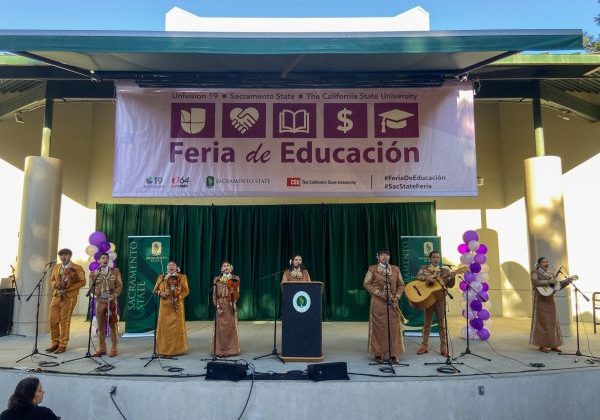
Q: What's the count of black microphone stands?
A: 10